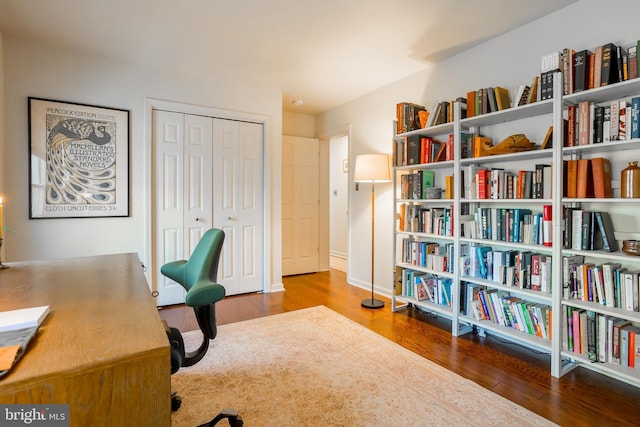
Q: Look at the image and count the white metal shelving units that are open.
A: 3